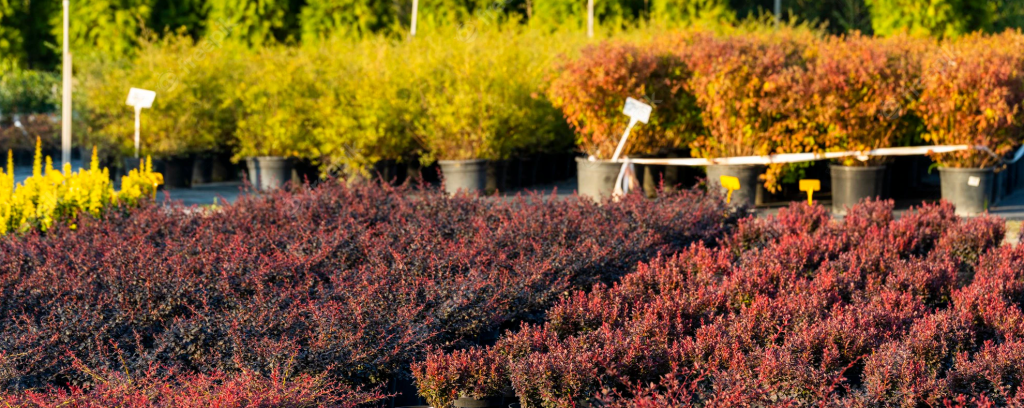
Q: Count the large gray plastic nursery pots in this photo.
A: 6